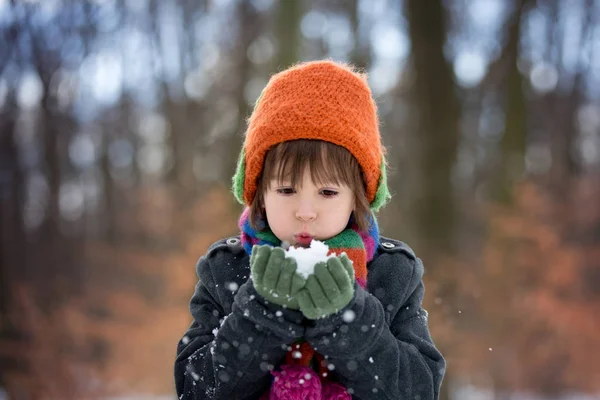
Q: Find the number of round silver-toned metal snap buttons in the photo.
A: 2